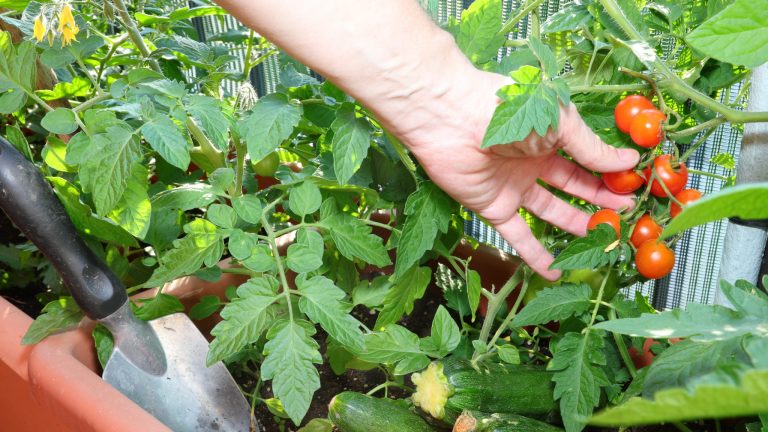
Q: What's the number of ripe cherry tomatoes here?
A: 8